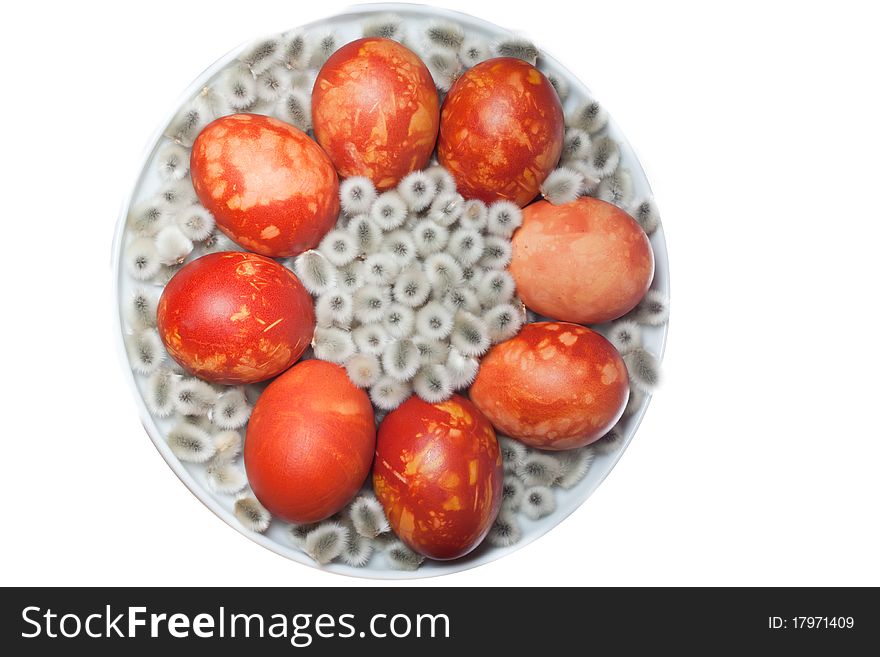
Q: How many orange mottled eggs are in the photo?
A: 8